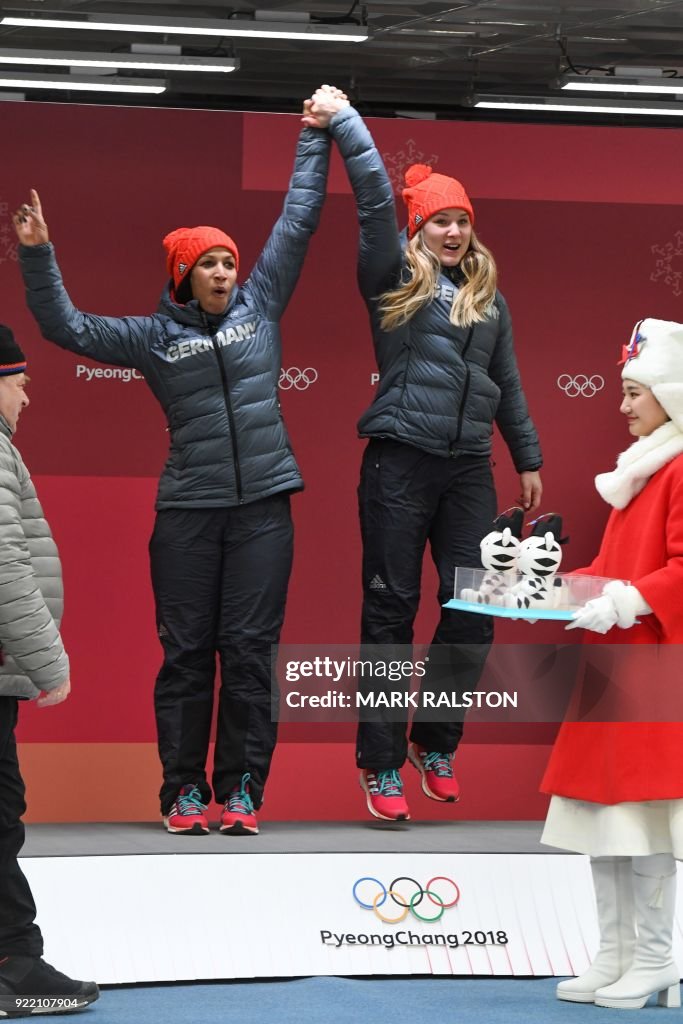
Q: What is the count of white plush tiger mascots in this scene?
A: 2